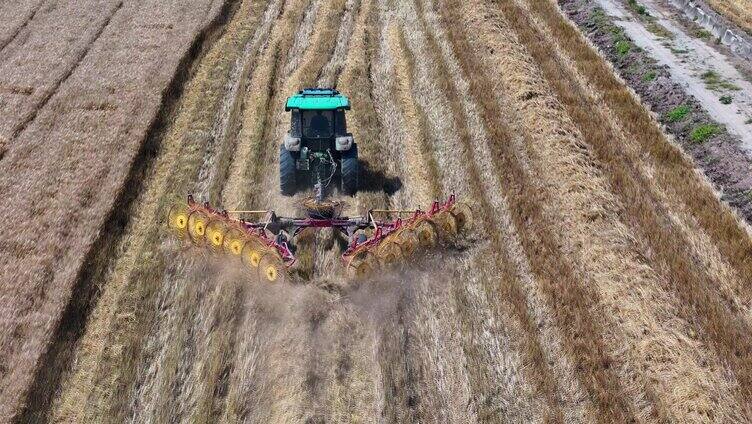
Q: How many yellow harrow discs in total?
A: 12